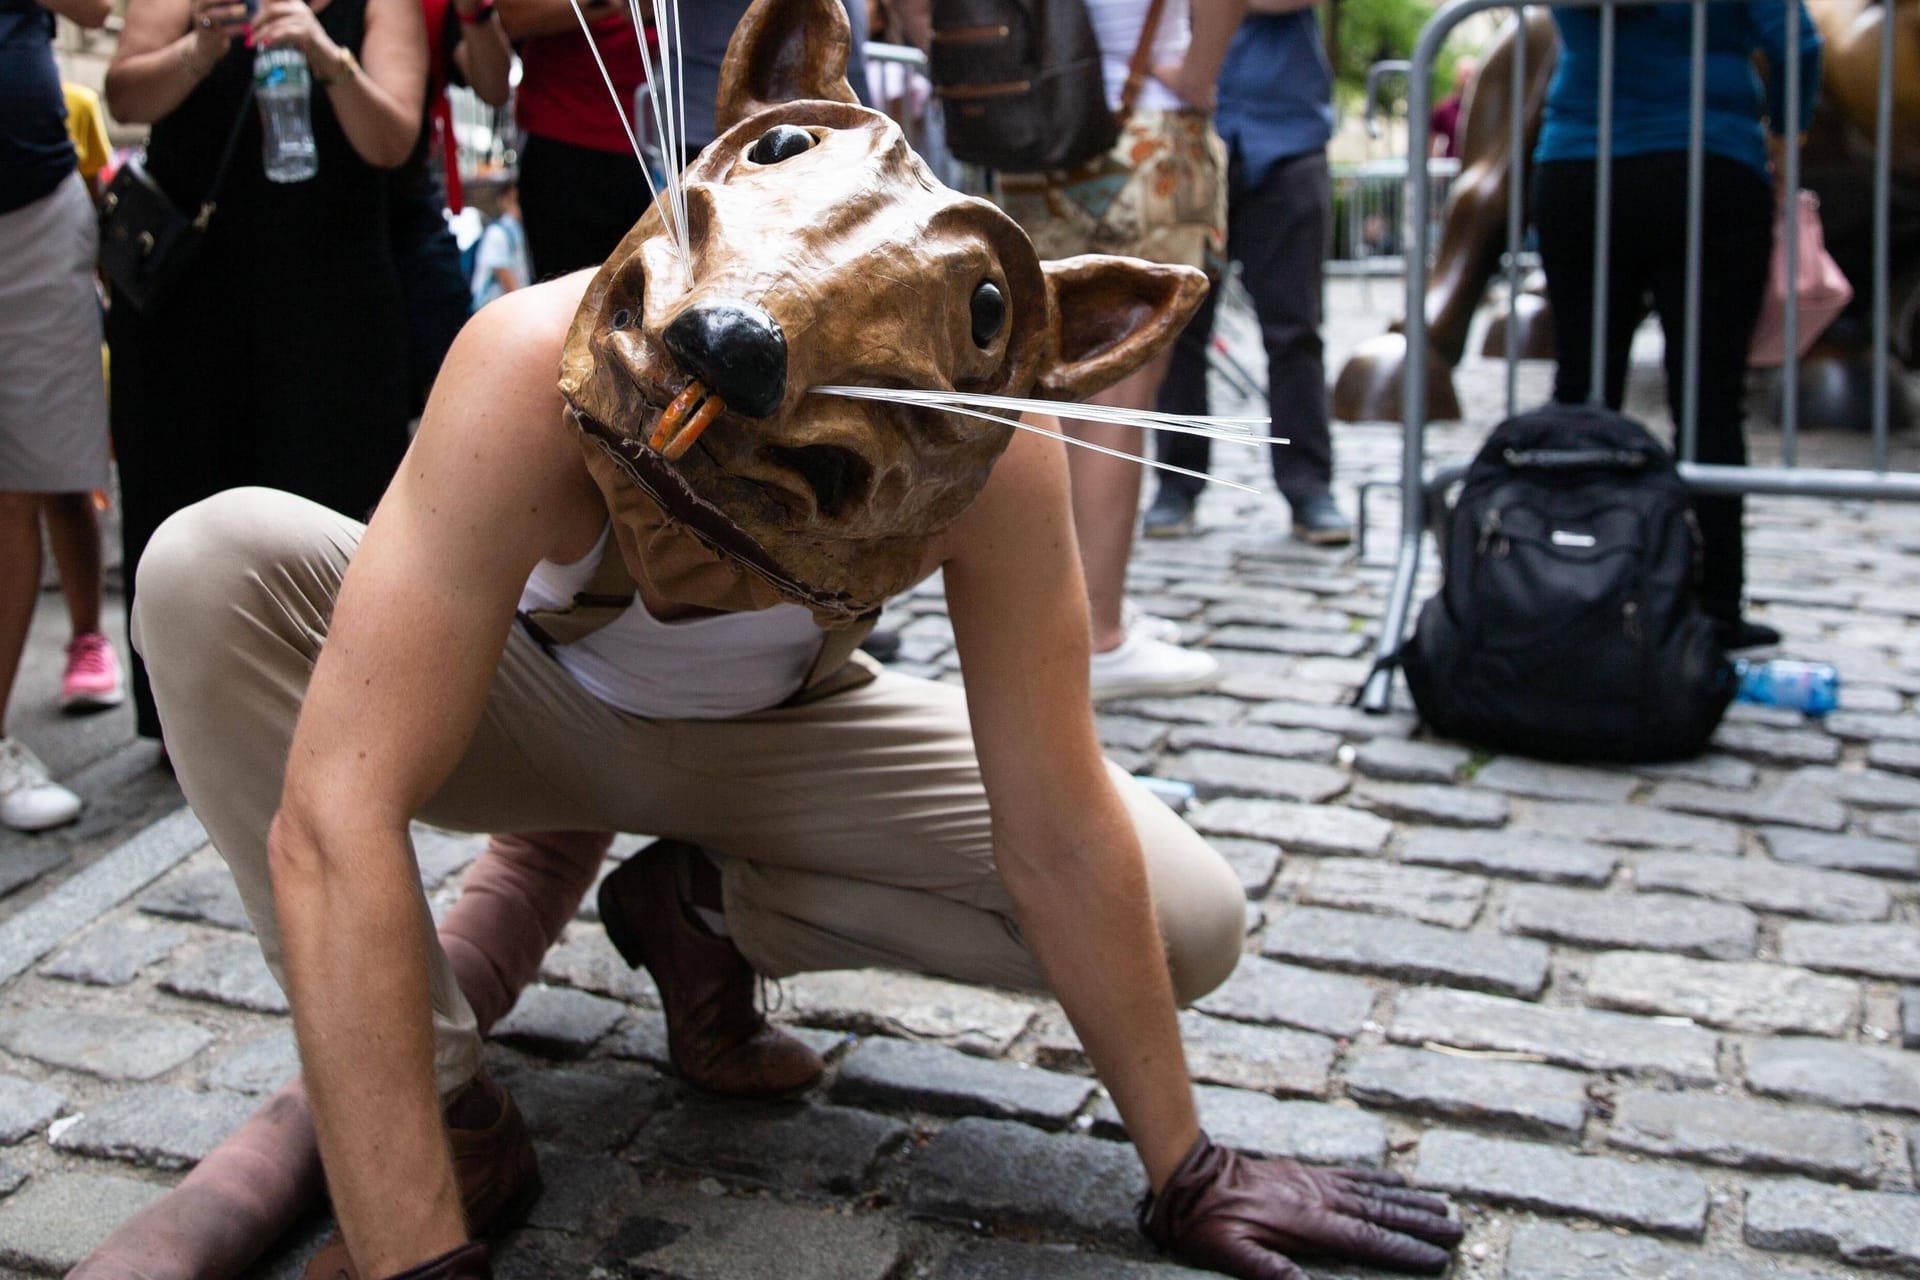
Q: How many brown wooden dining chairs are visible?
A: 0